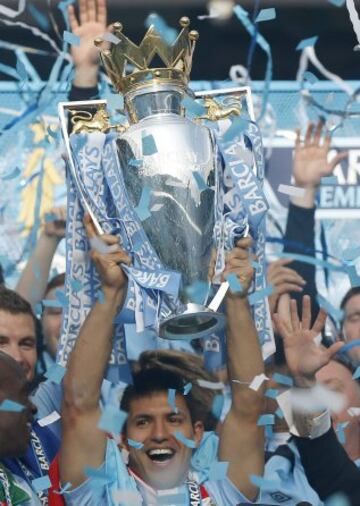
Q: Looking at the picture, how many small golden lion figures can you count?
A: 2